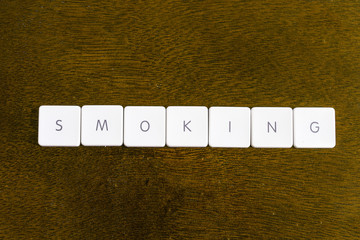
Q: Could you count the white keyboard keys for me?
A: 7